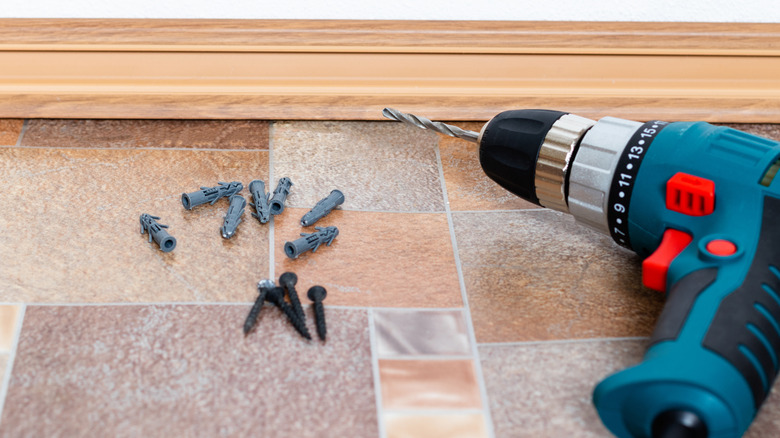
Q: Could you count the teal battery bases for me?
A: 1